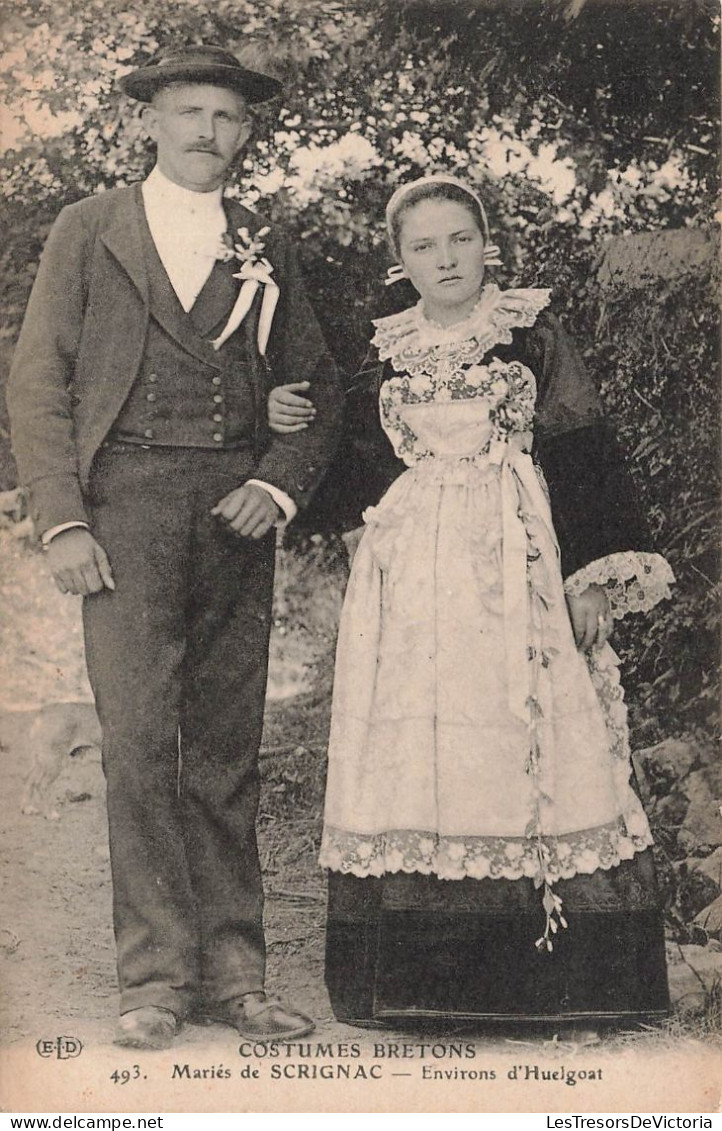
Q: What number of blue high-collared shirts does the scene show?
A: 0